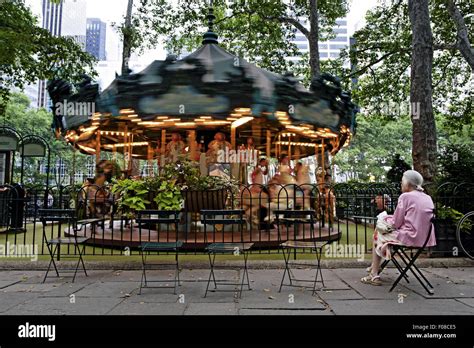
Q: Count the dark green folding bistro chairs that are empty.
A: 4